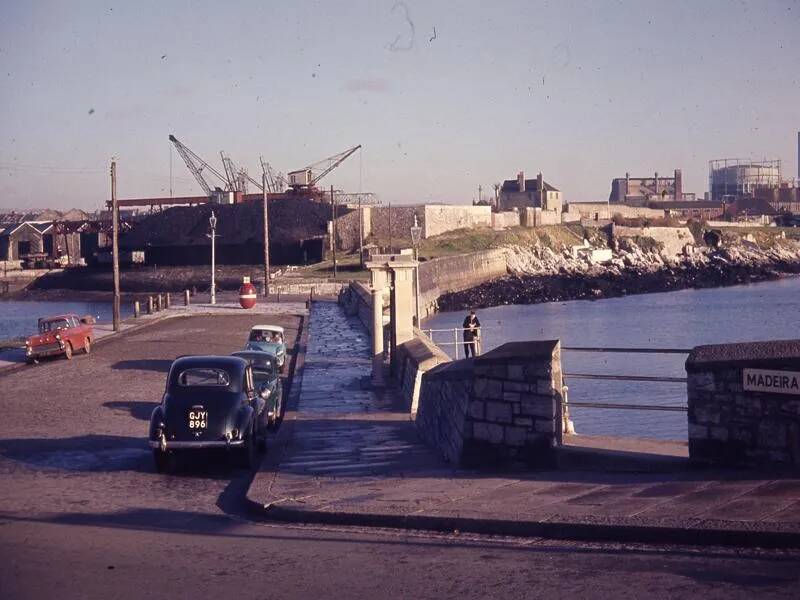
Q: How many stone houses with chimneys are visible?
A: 1